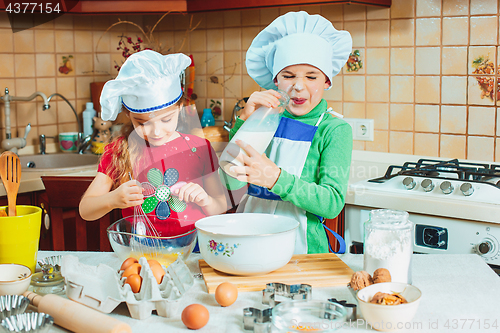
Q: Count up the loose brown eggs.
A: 2